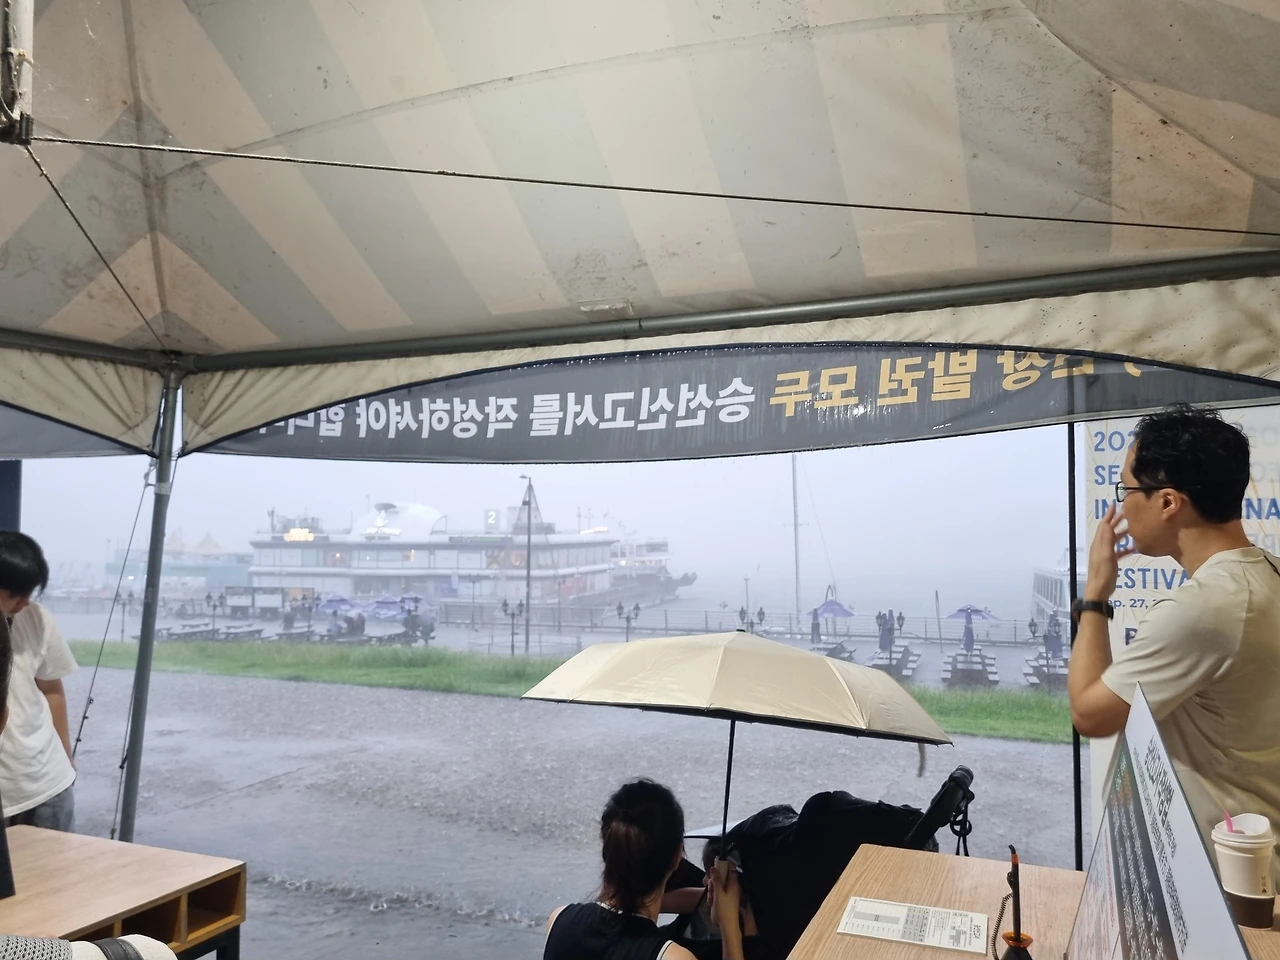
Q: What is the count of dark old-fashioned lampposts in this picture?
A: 9